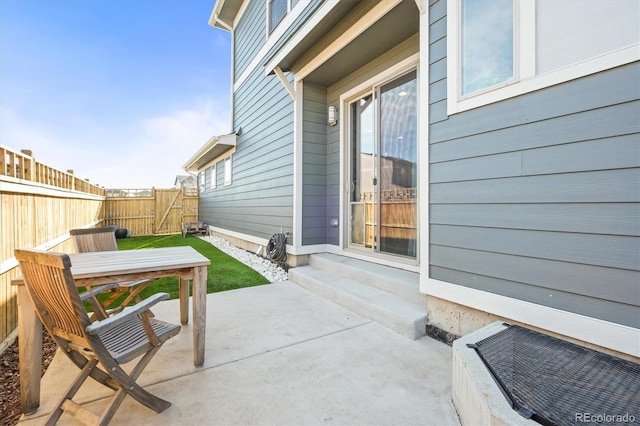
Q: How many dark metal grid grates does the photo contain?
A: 1